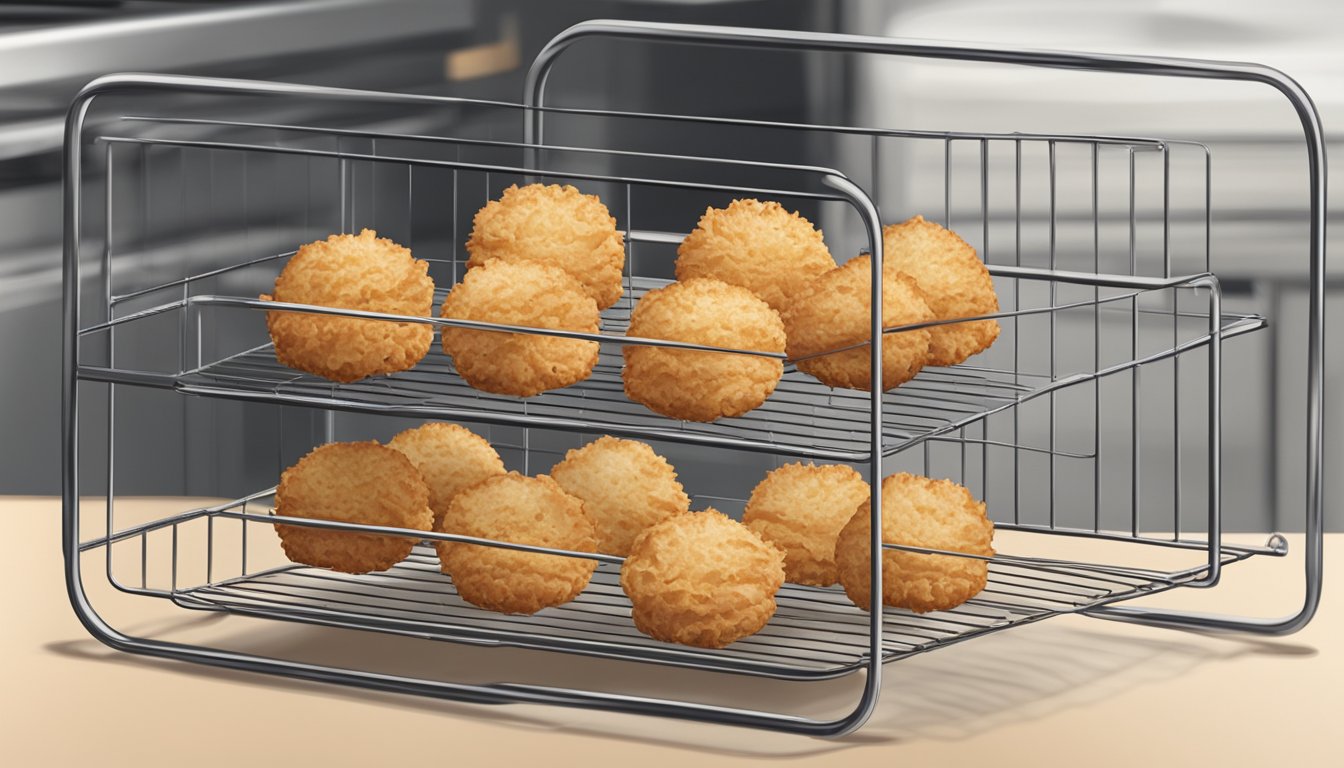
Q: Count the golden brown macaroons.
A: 14